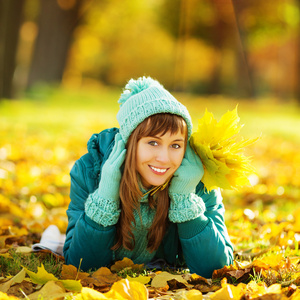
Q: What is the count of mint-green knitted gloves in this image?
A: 2